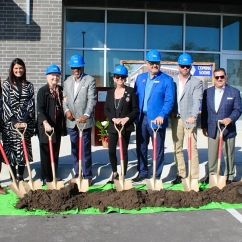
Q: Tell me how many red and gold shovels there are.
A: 8